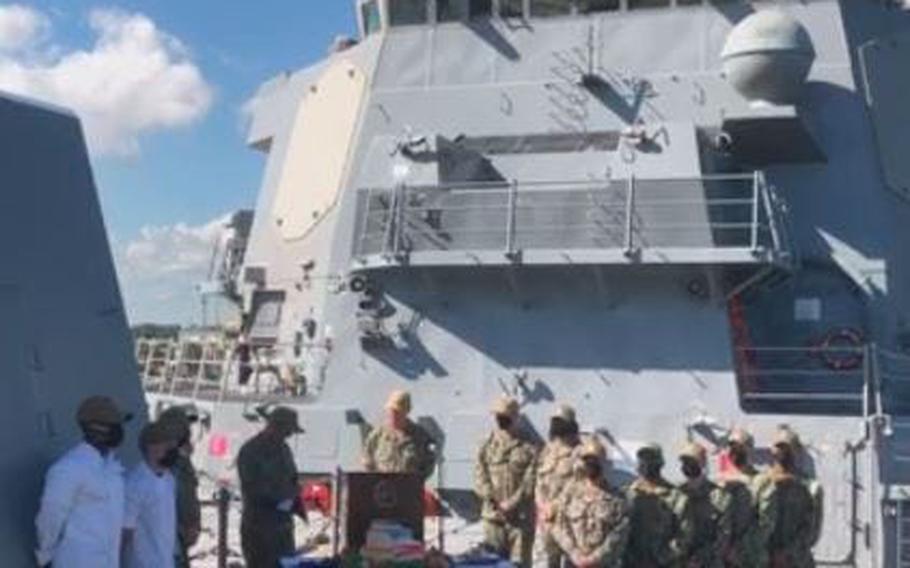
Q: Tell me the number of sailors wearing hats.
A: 12